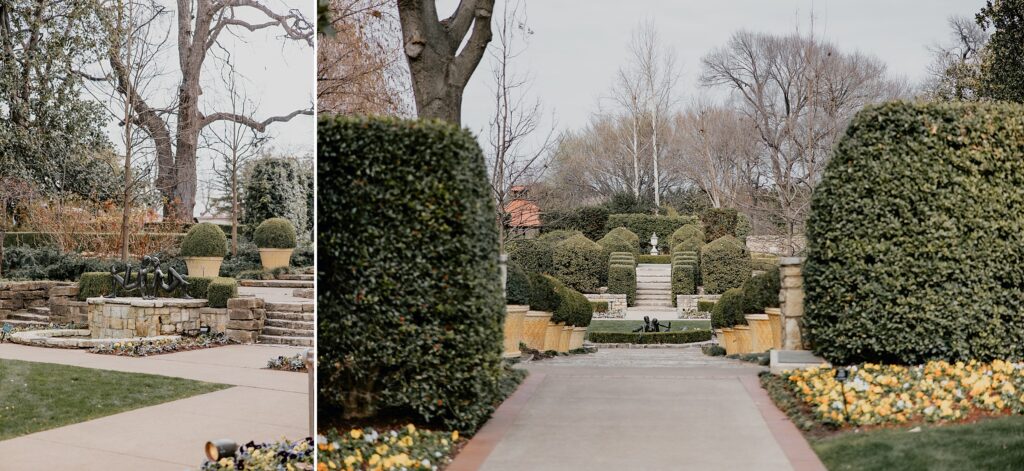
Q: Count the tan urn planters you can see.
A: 12